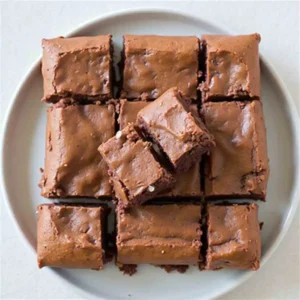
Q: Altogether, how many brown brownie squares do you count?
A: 11